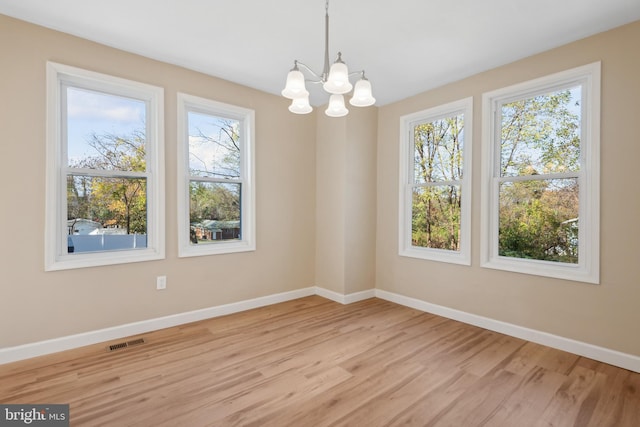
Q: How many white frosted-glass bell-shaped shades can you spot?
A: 5